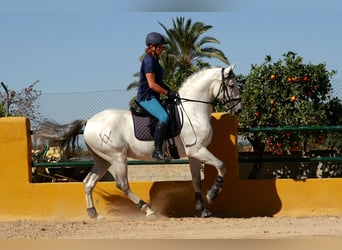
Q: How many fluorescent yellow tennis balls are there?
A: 0